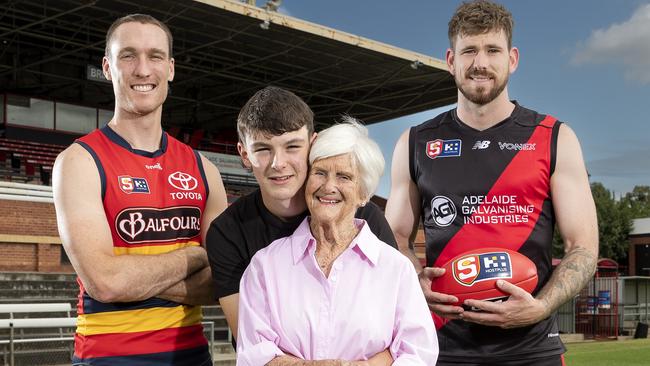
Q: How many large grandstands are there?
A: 1